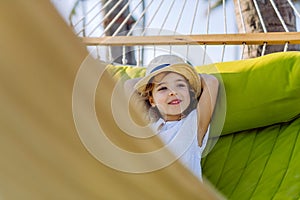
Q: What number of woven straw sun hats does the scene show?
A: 1